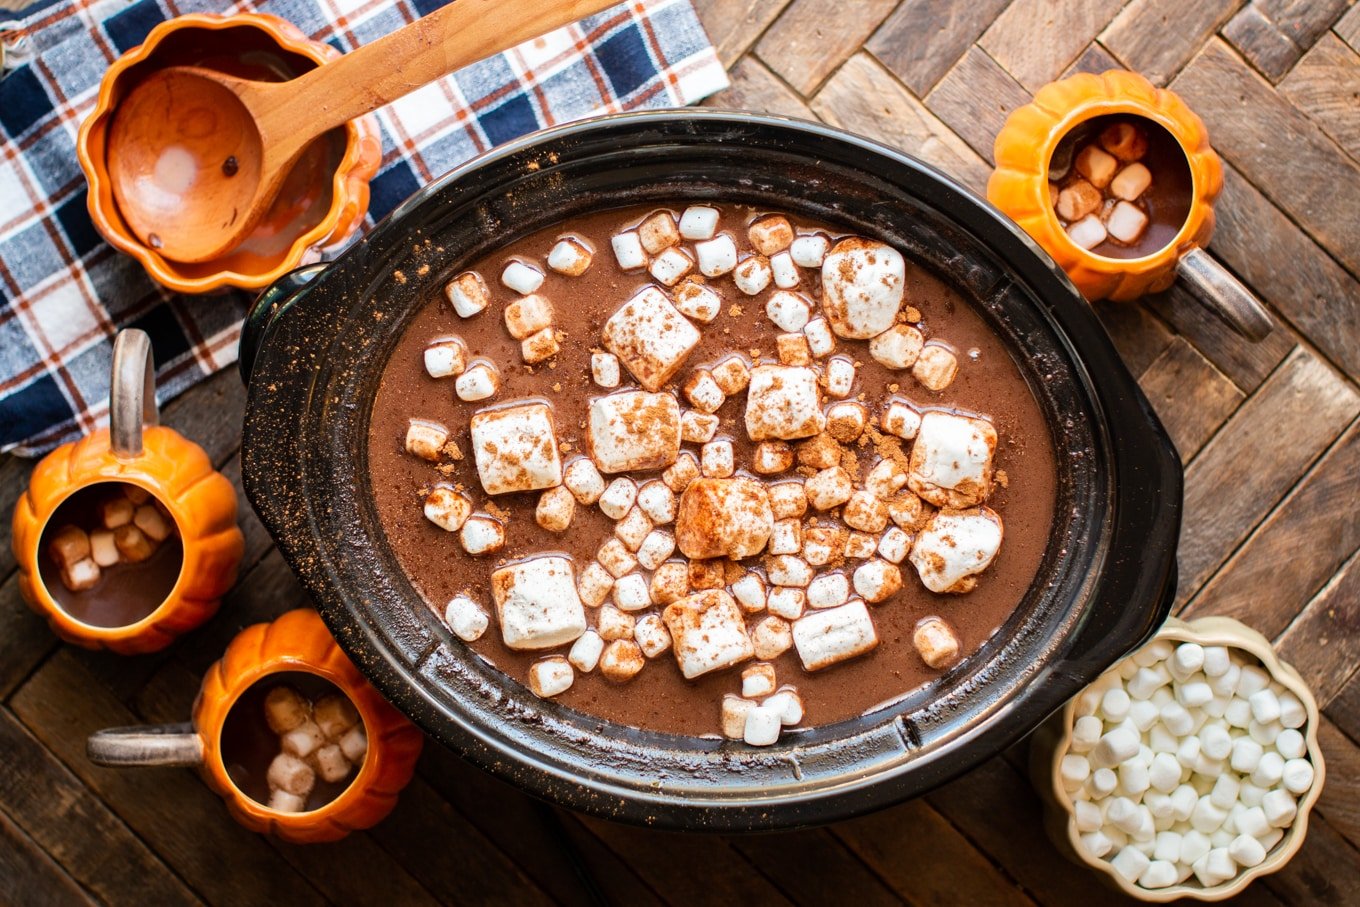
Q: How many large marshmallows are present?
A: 11